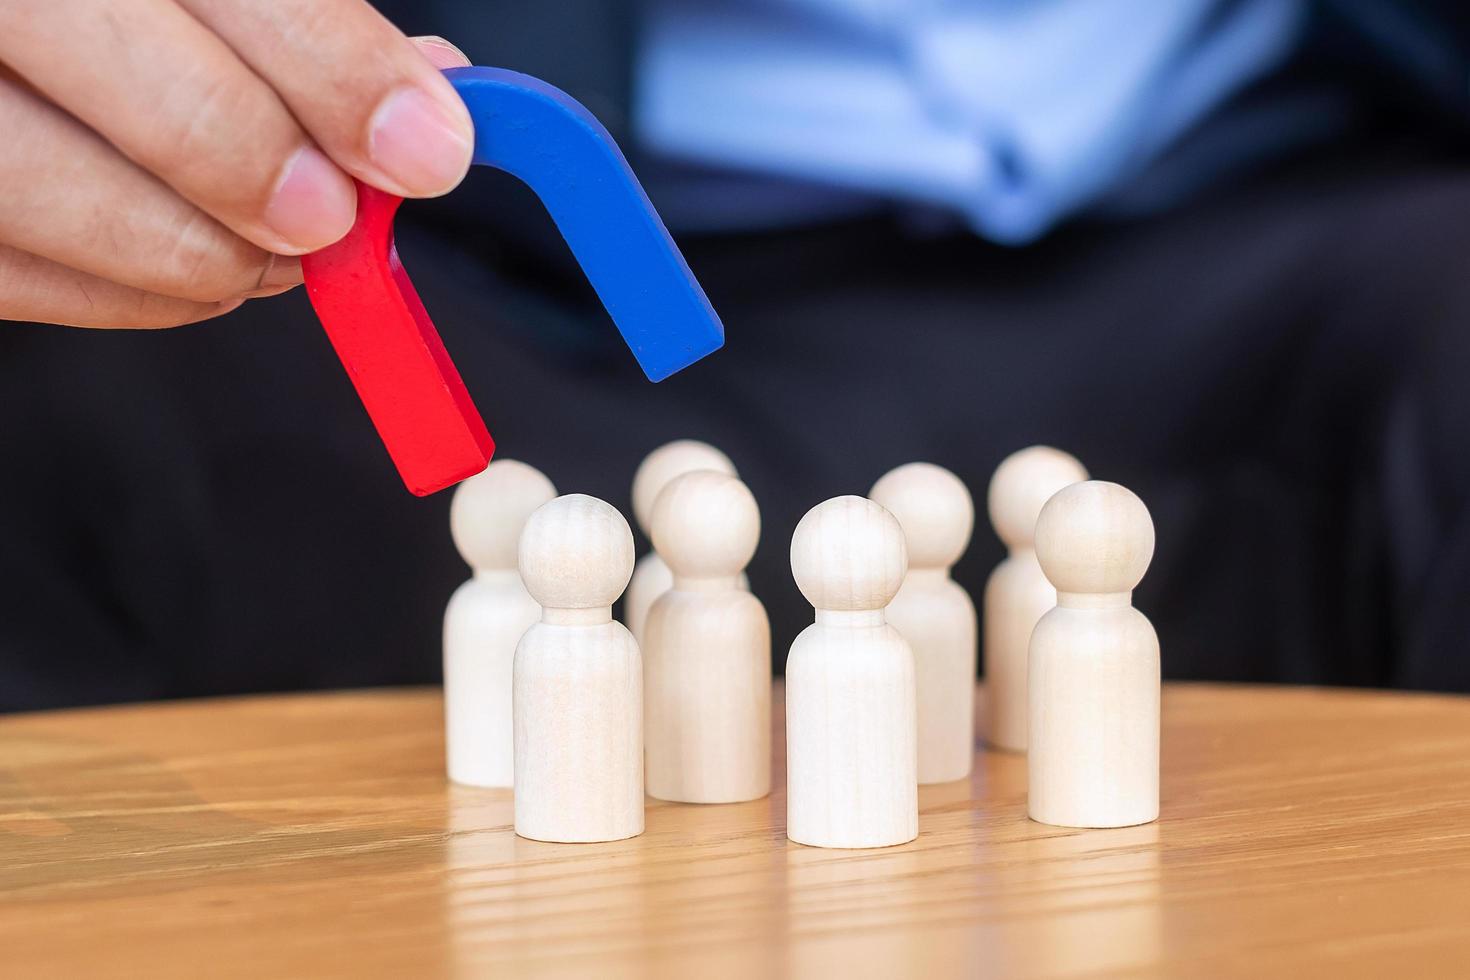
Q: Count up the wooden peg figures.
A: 8